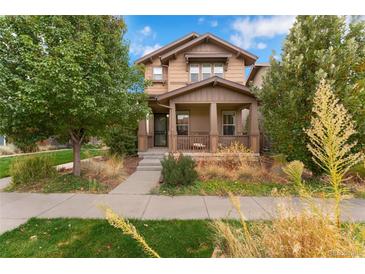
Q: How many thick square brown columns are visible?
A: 4